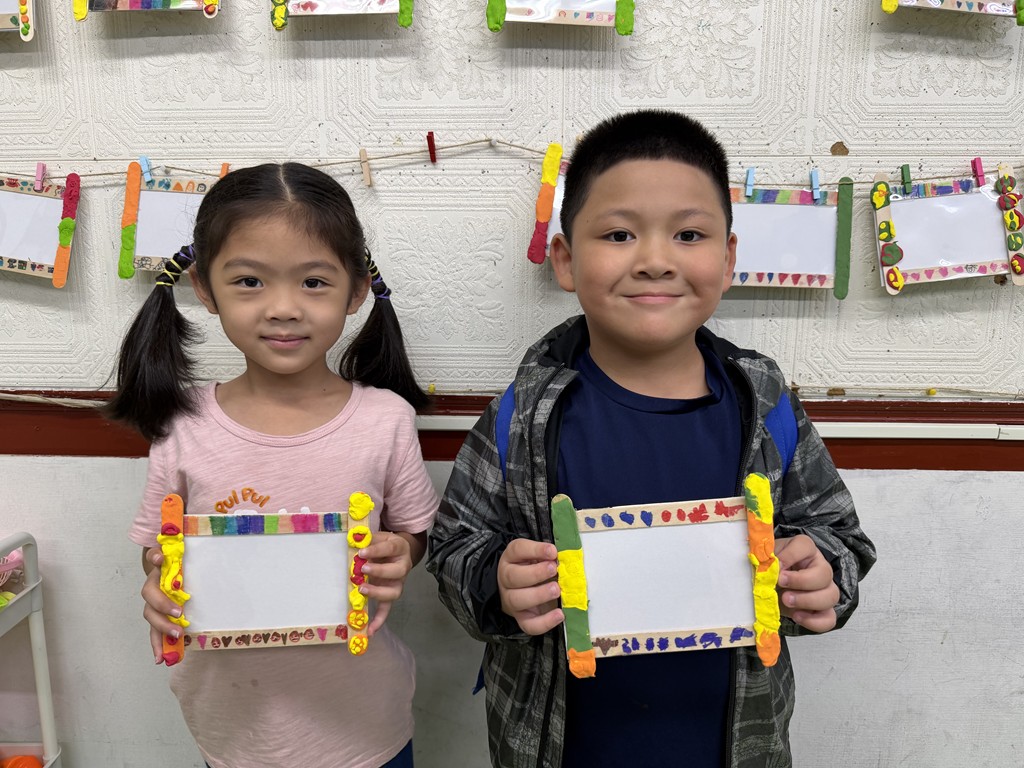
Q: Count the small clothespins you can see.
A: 9